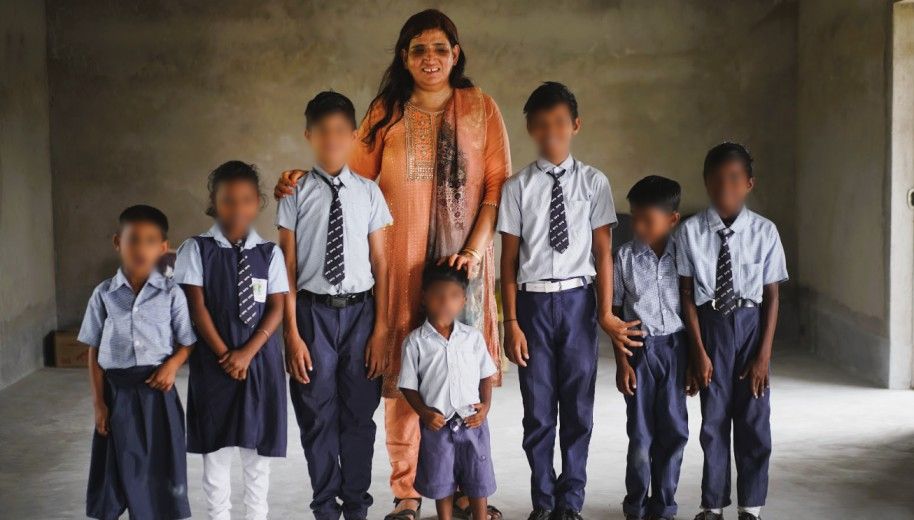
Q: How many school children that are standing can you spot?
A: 7